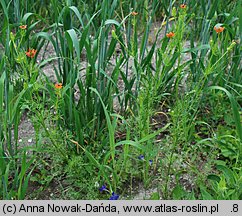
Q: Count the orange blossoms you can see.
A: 7